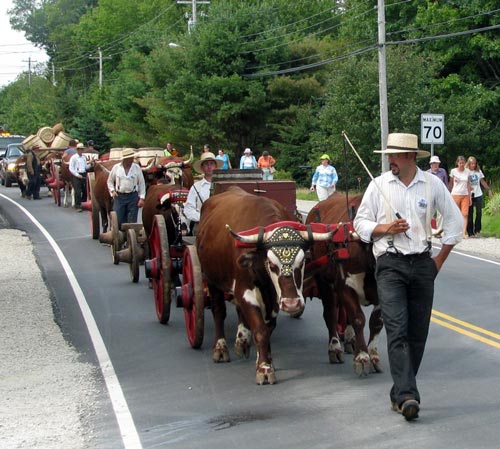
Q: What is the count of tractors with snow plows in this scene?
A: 0